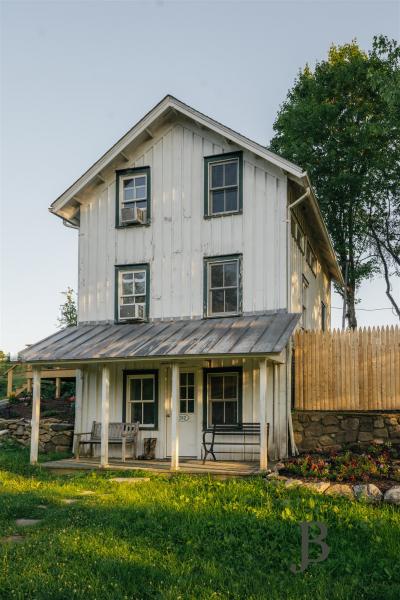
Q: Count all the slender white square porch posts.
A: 4